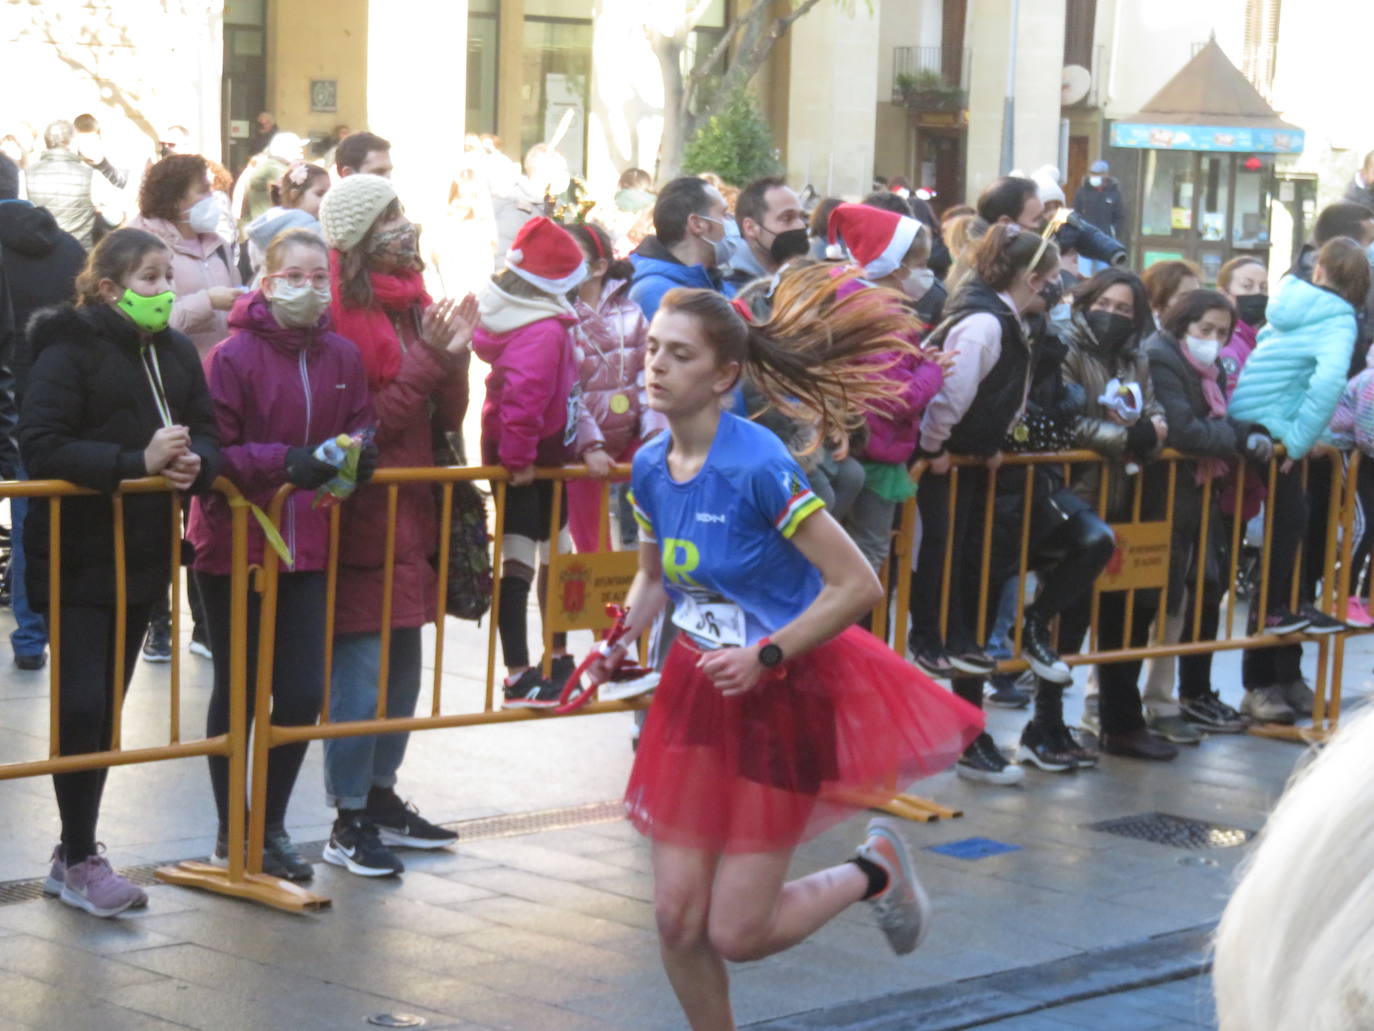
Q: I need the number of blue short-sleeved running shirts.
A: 1